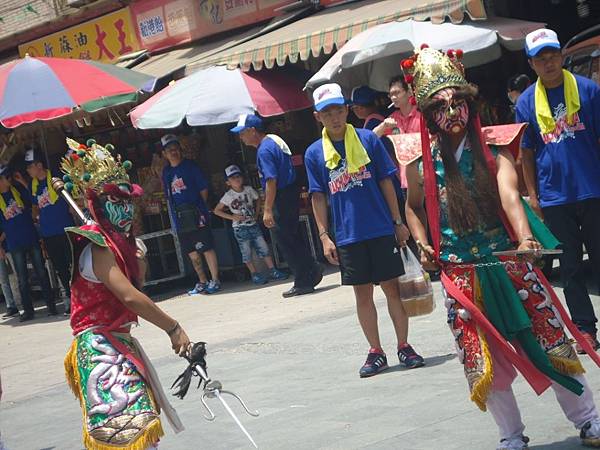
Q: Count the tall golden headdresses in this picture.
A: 2